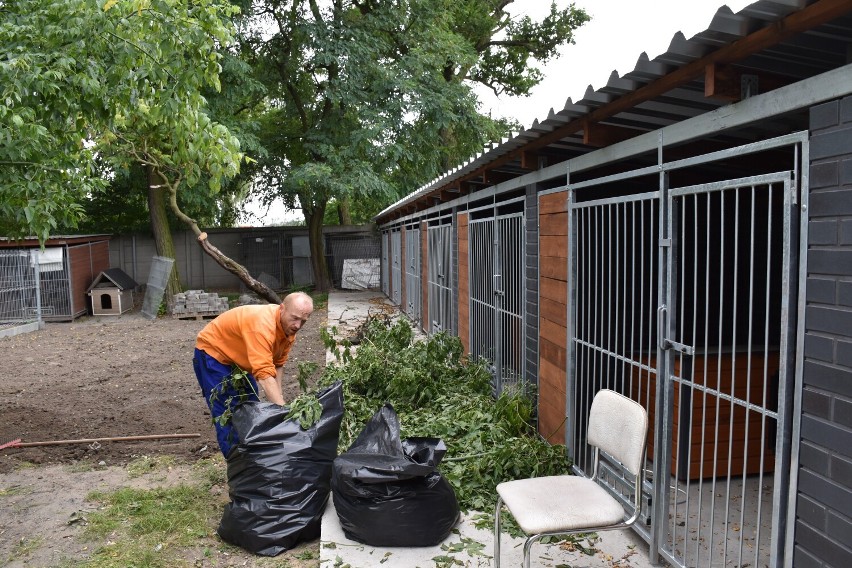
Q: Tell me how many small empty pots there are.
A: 0